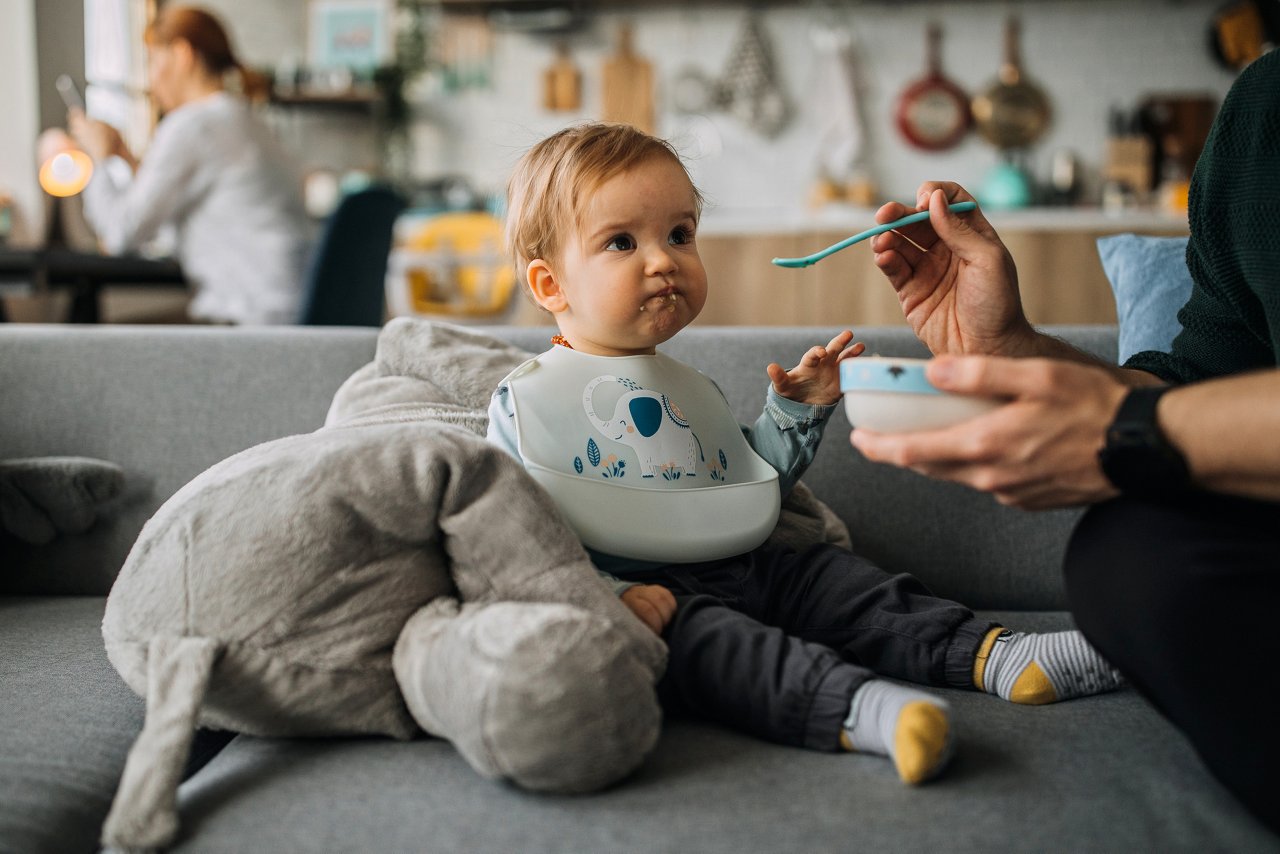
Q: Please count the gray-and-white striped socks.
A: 2